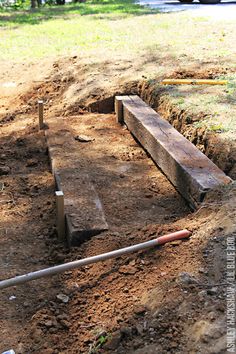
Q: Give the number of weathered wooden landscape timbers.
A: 2